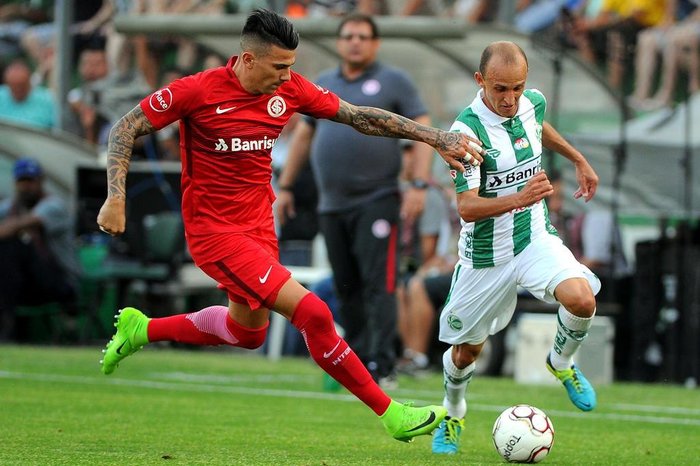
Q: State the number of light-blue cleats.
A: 2